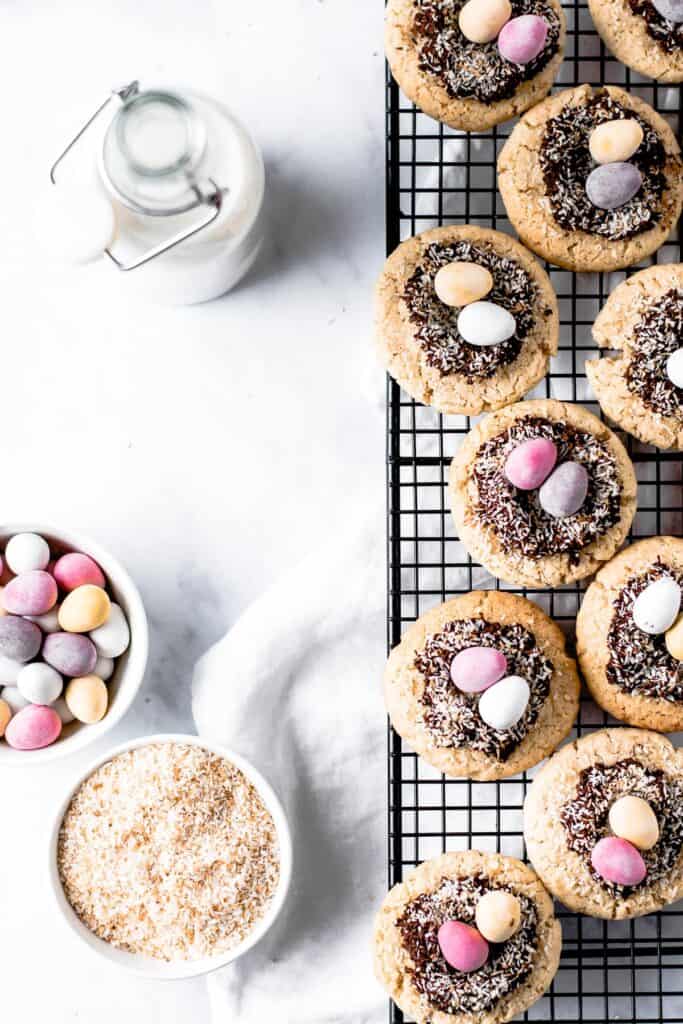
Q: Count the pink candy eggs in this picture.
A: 8